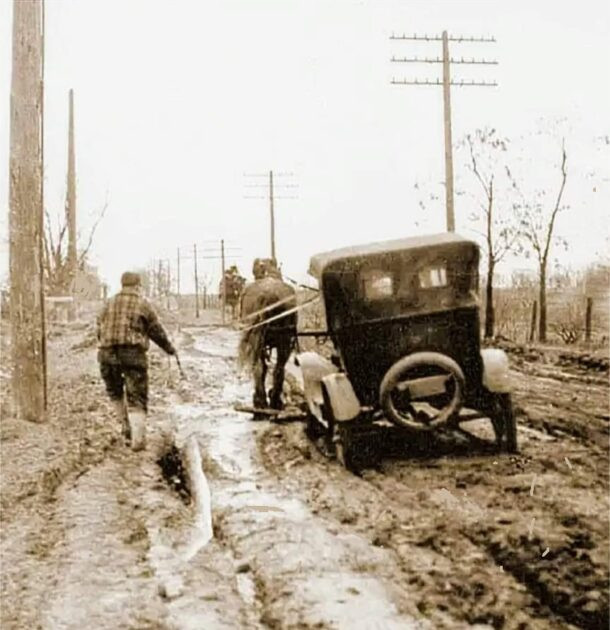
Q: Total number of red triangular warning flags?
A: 0